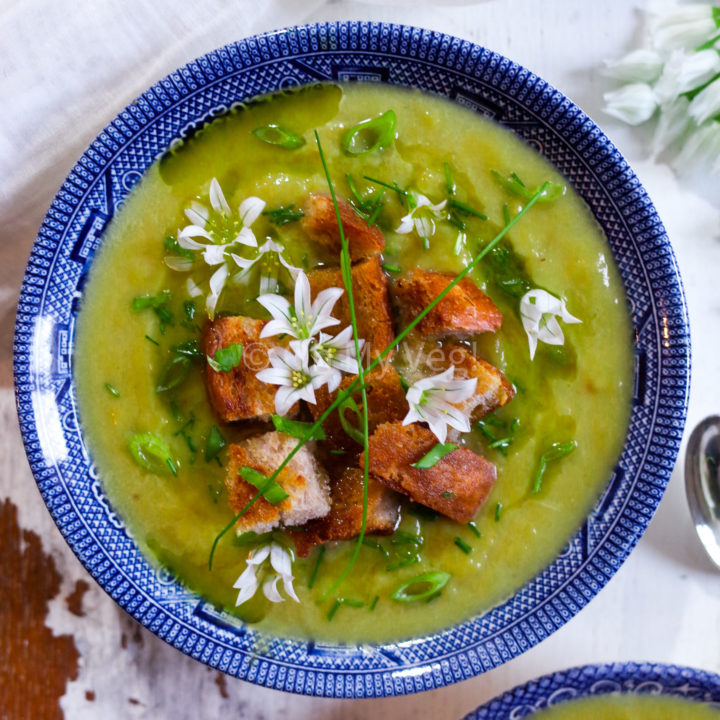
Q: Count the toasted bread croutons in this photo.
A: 9